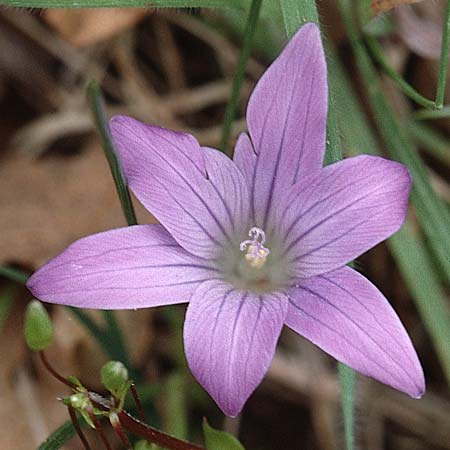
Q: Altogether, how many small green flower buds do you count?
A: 2